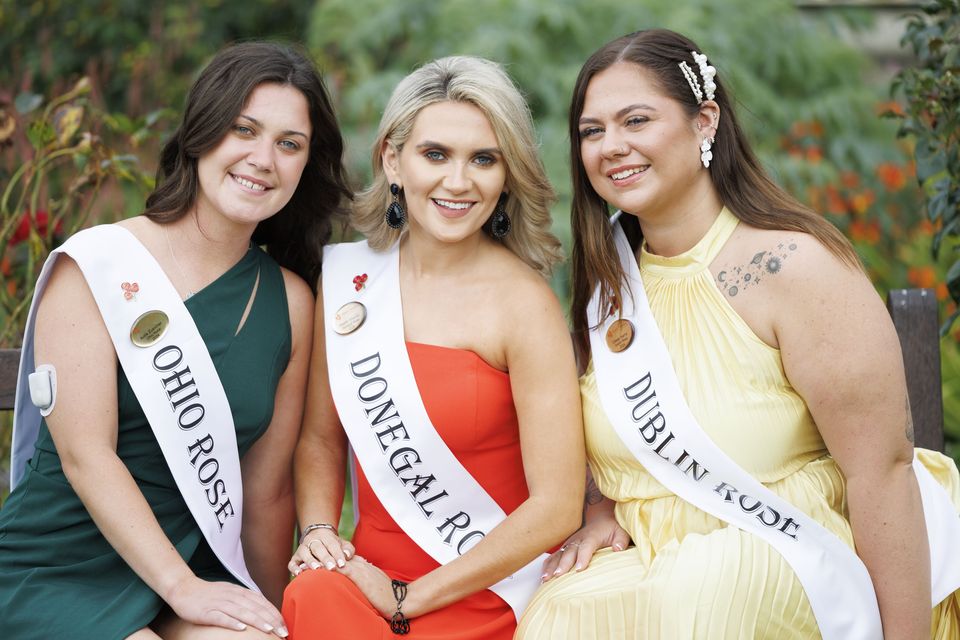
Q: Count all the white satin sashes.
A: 3